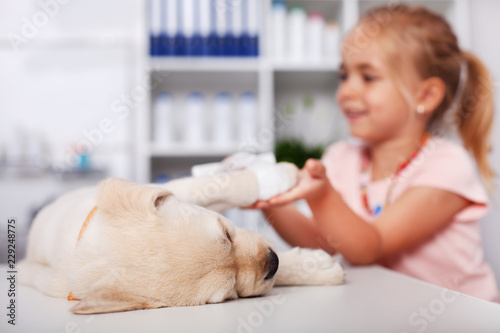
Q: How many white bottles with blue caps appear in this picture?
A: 5